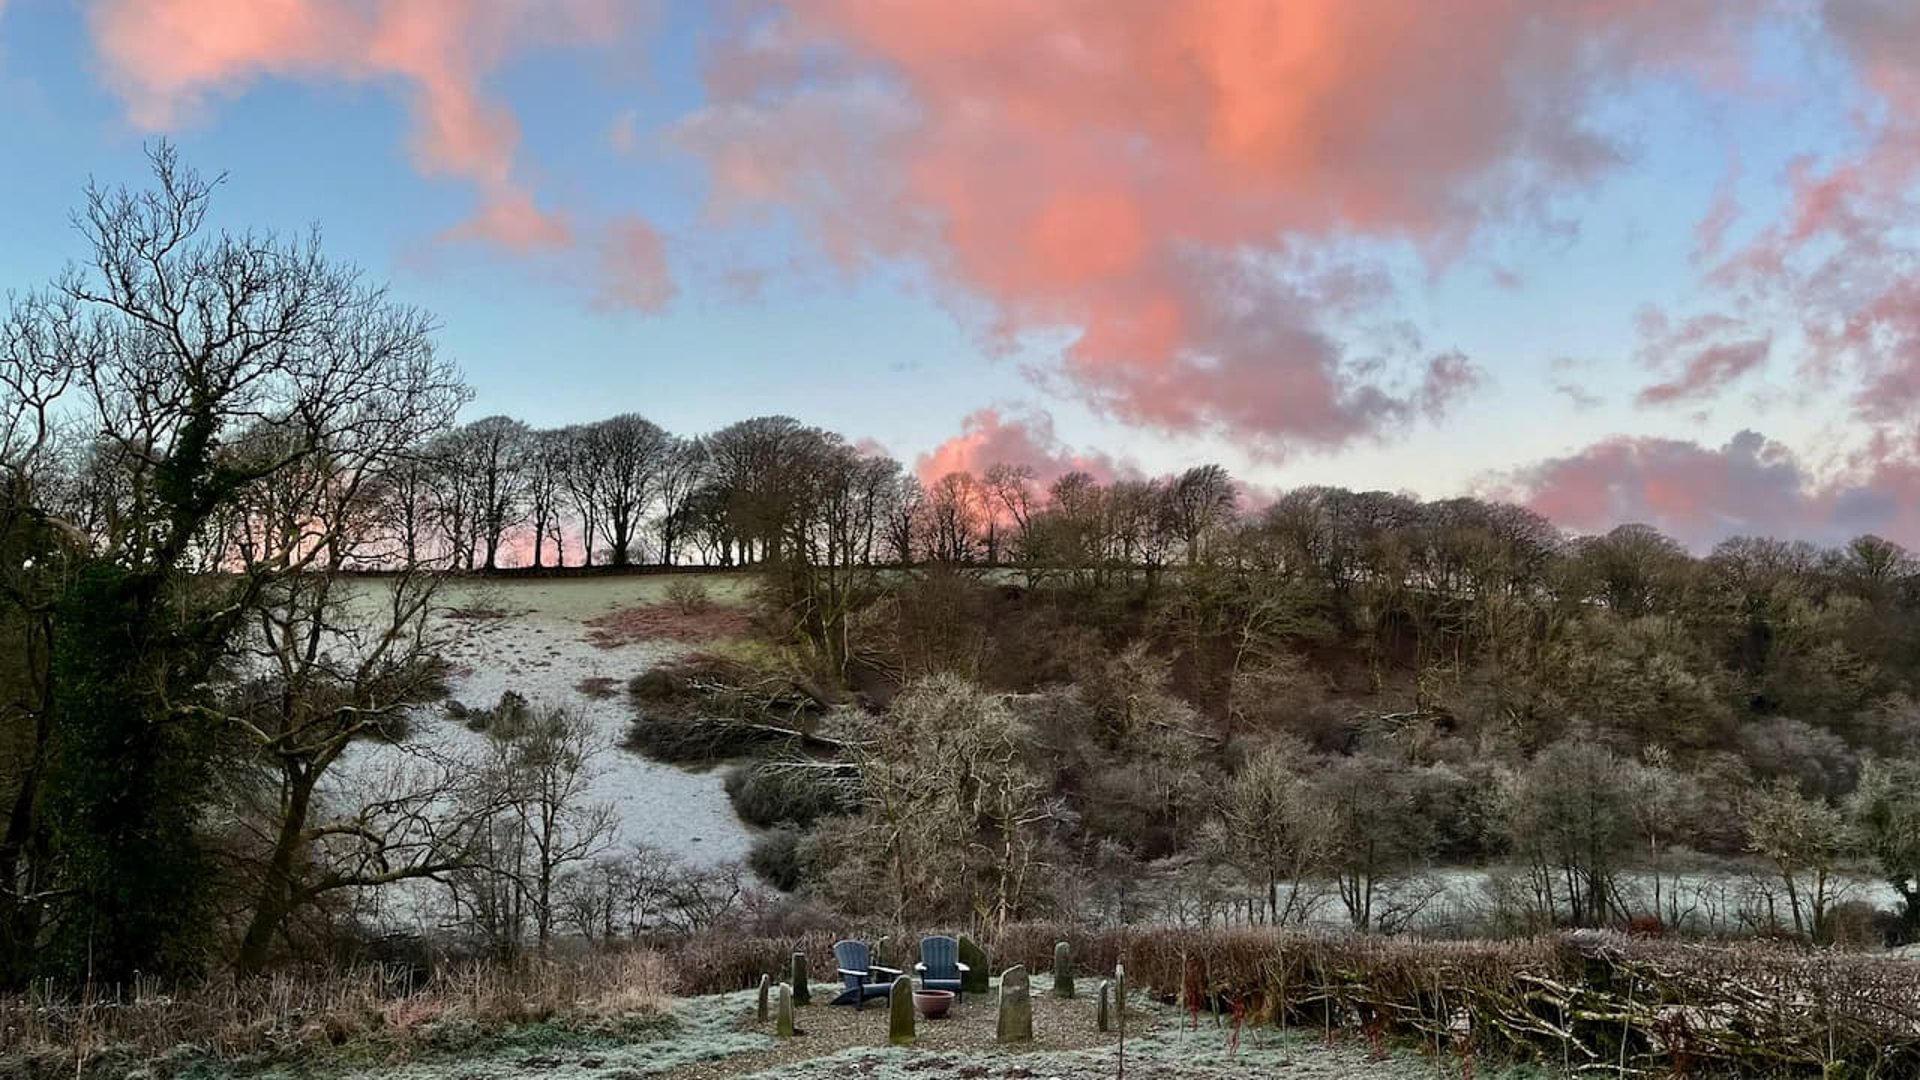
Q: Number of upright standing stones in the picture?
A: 10